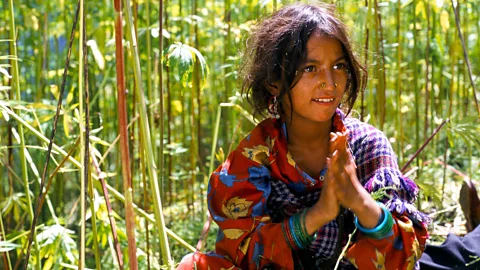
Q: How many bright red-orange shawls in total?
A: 1